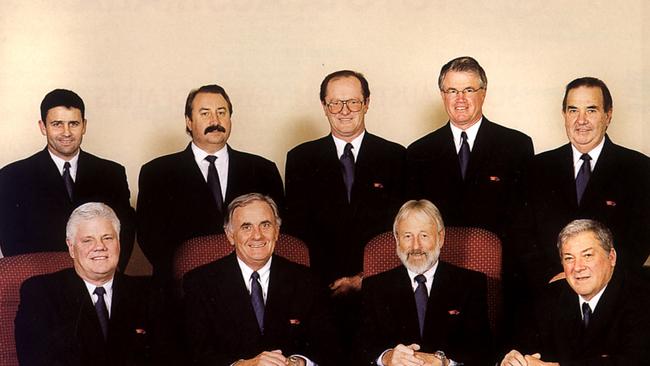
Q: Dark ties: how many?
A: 9